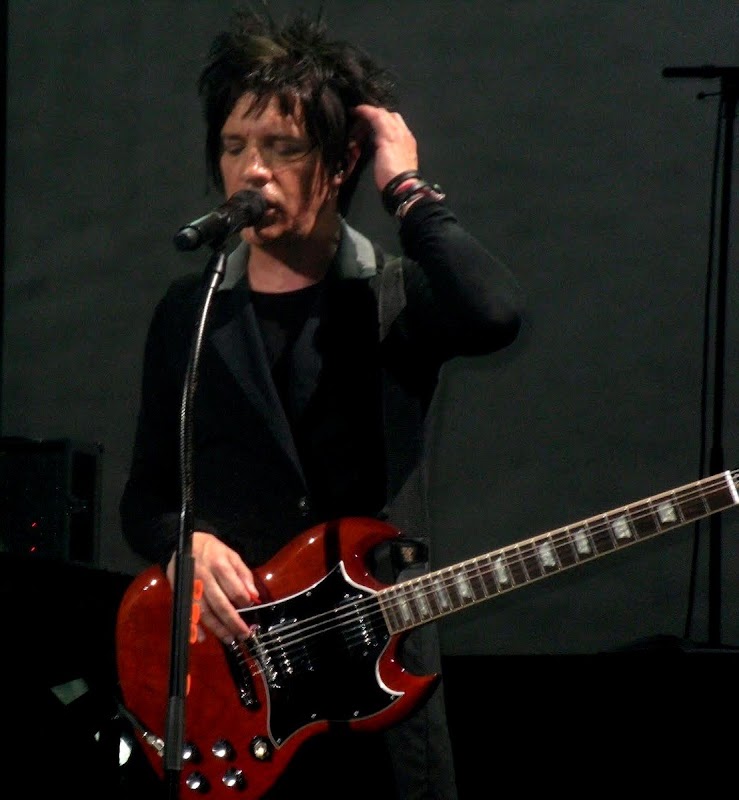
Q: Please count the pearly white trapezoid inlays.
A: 9